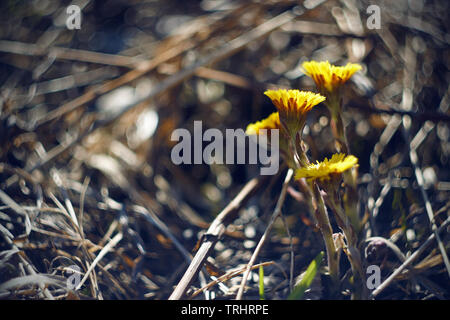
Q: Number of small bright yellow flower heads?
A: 4